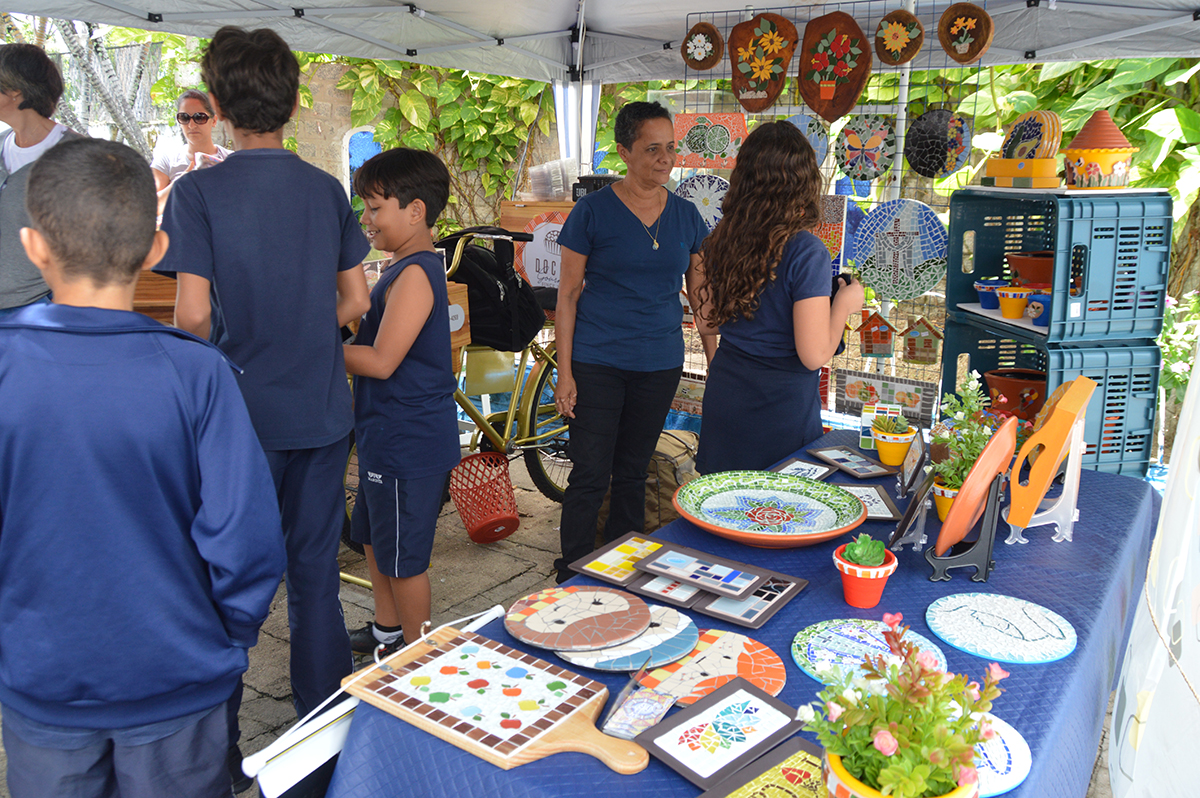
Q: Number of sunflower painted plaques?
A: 2